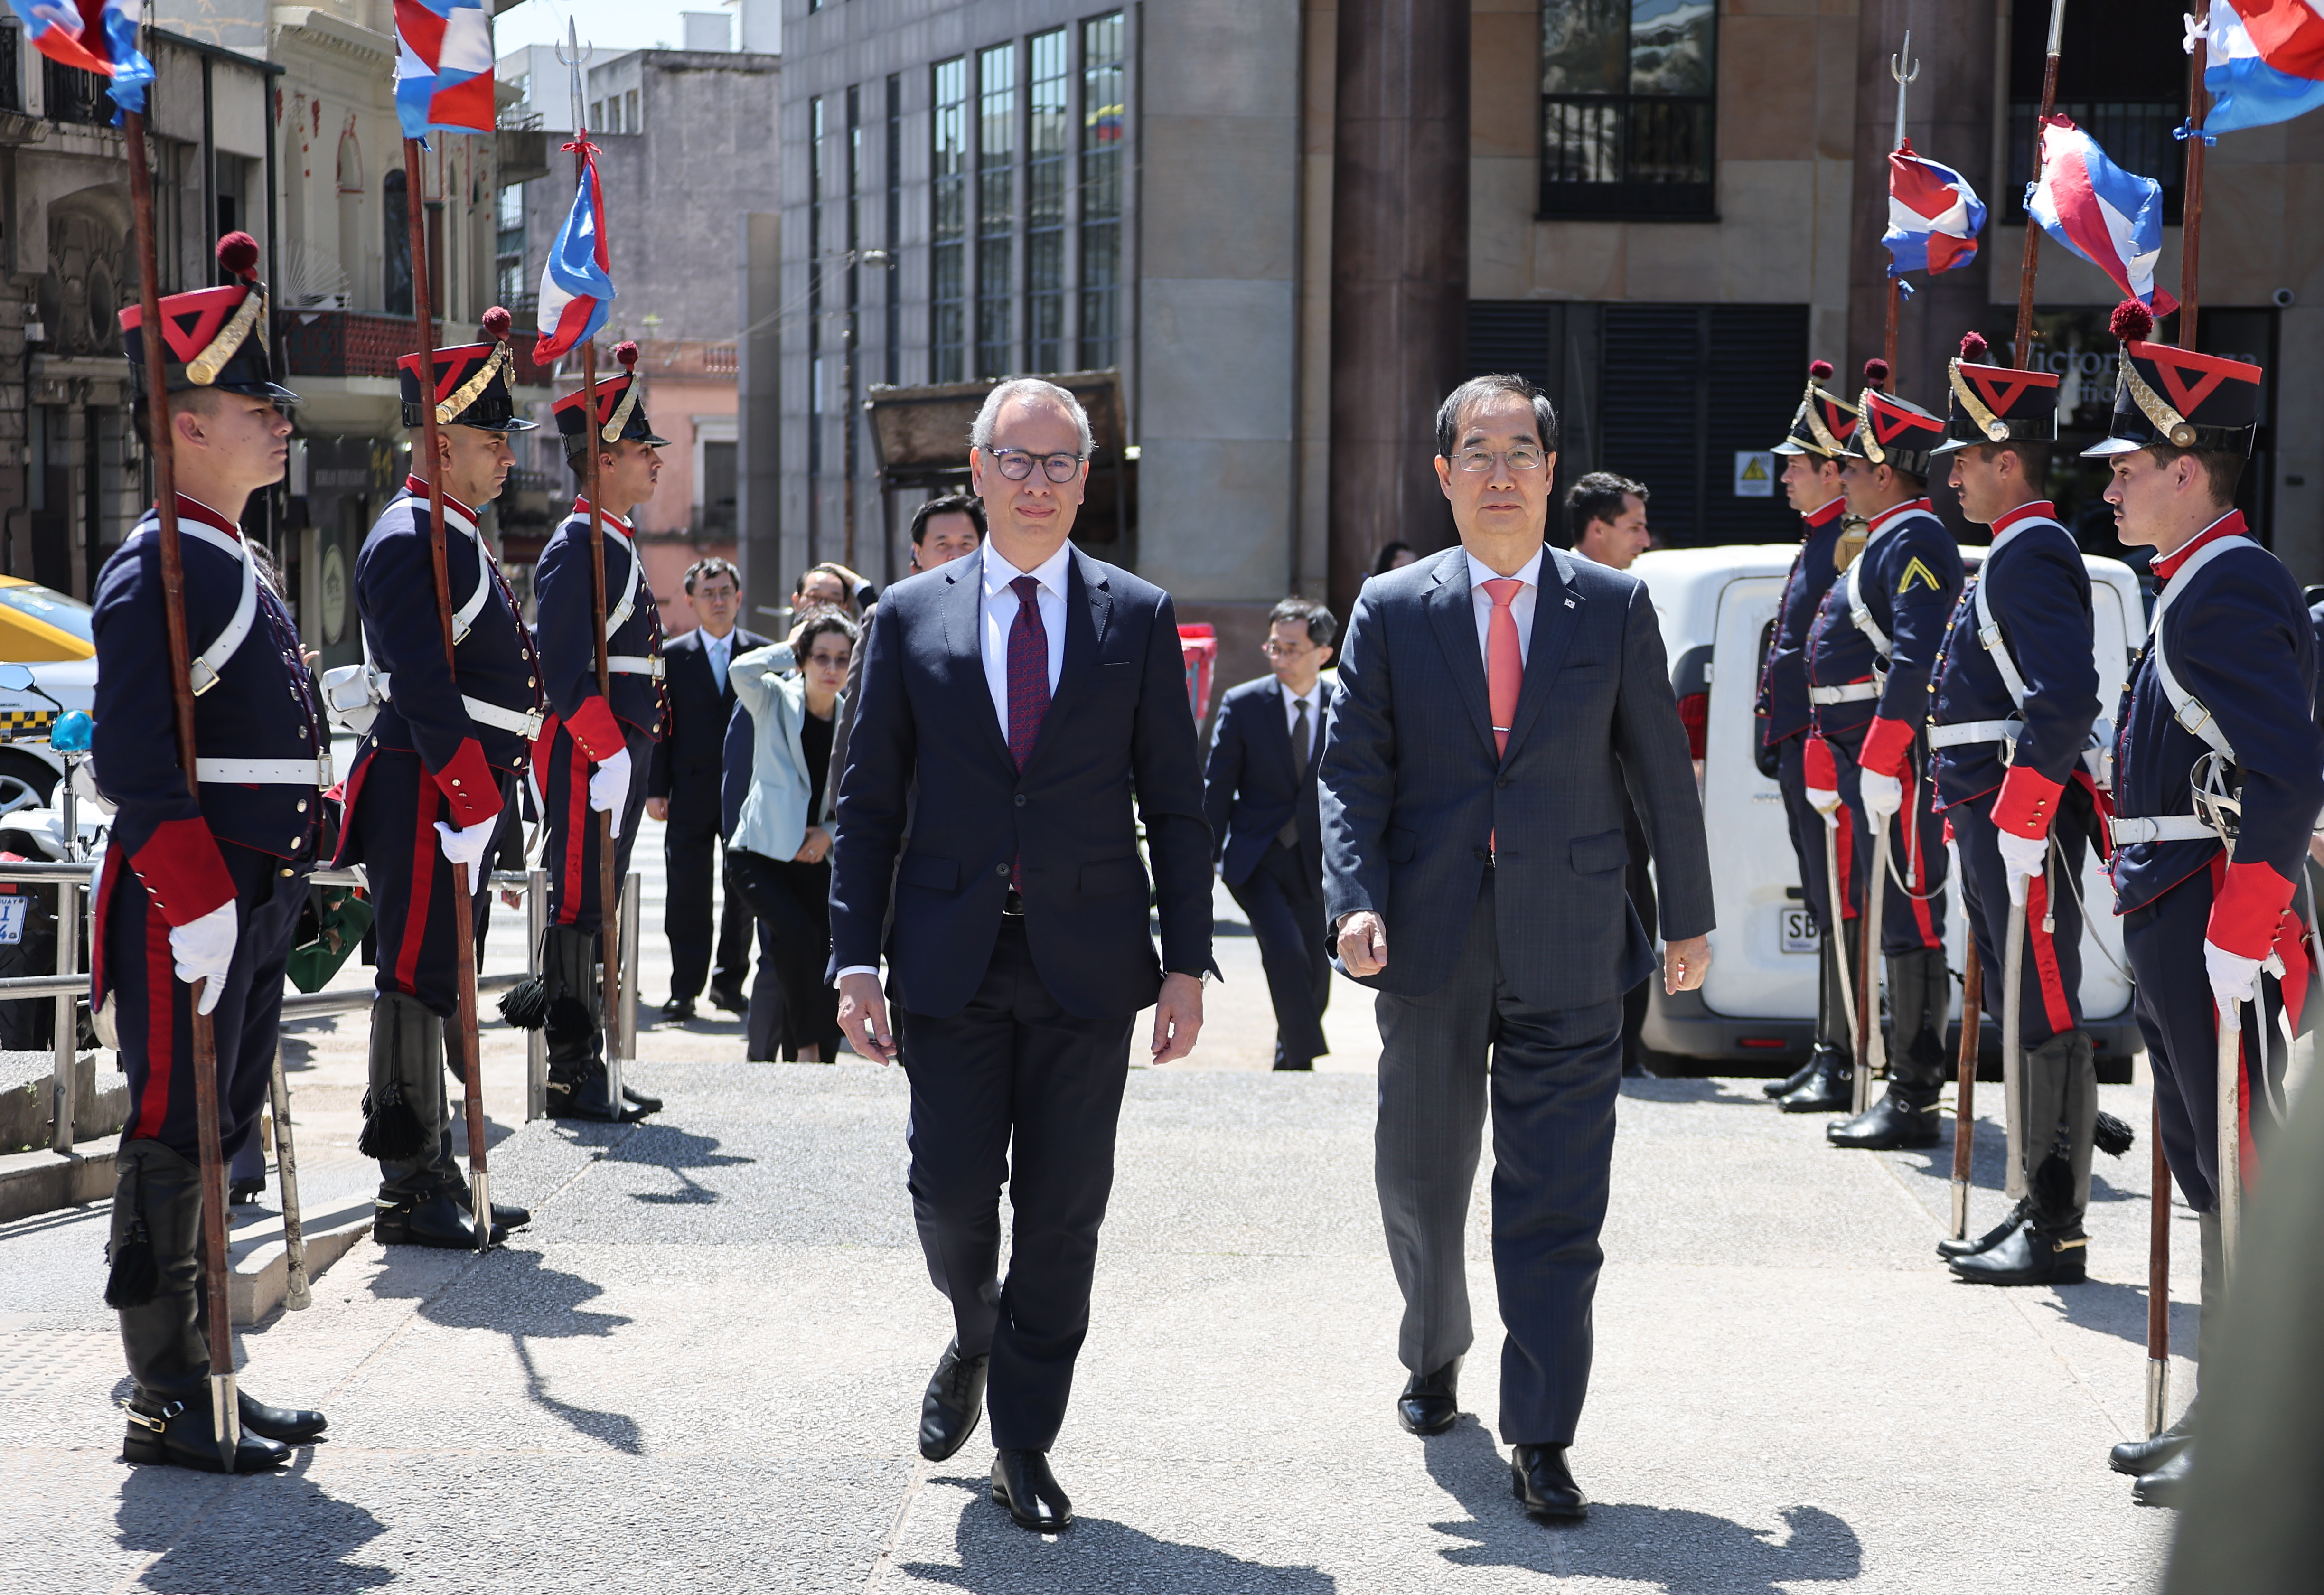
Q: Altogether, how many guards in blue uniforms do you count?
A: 7